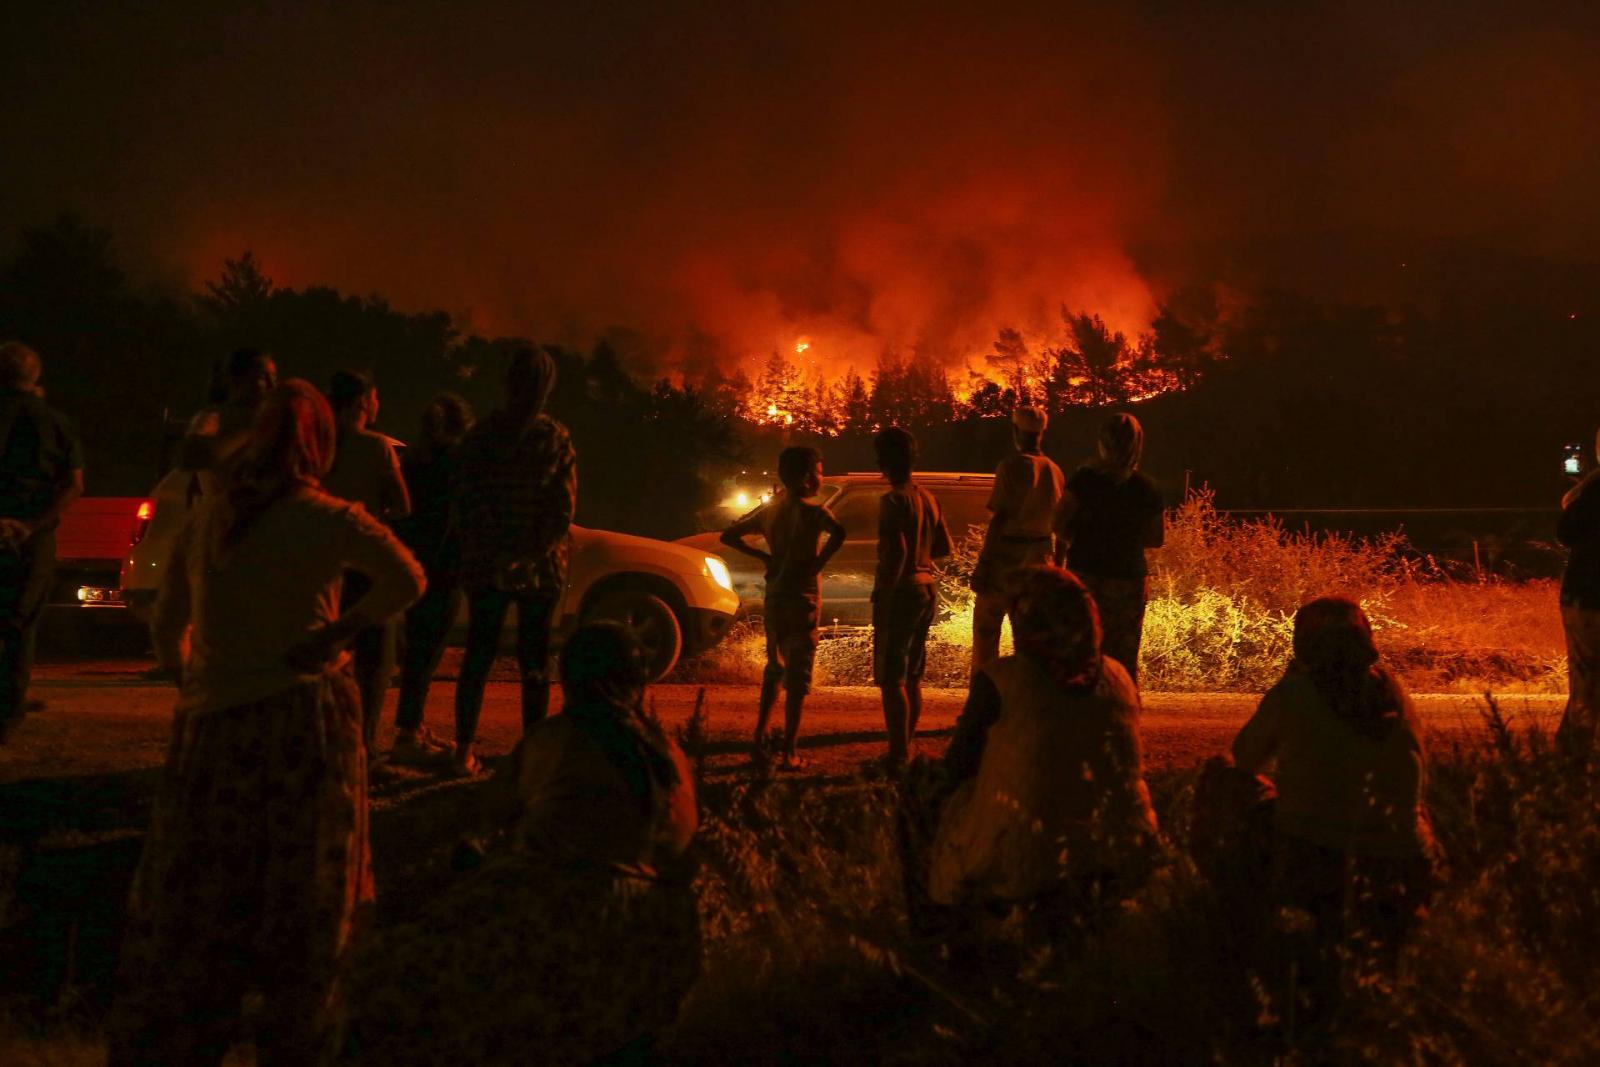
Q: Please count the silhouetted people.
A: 14